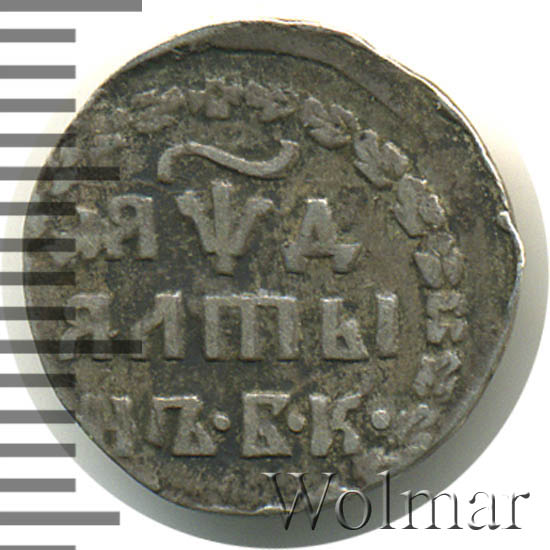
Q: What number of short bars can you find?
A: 13